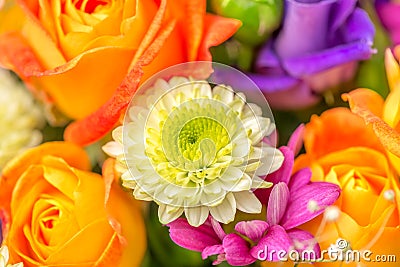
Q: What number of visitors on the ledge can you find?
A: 0